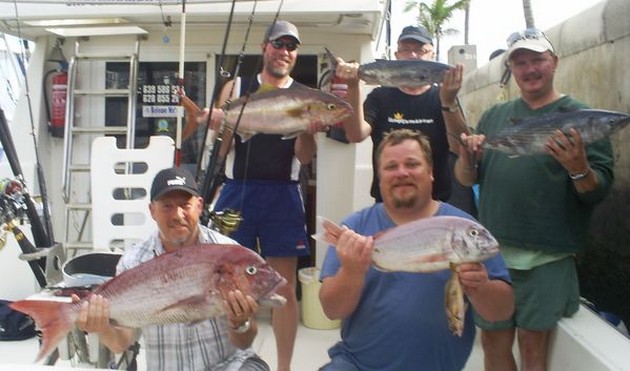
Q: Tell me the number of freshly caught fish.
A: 6